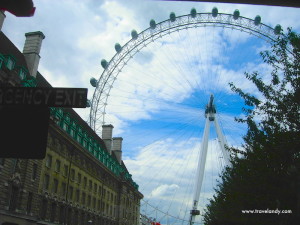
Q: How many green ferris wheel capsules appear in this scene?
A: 11